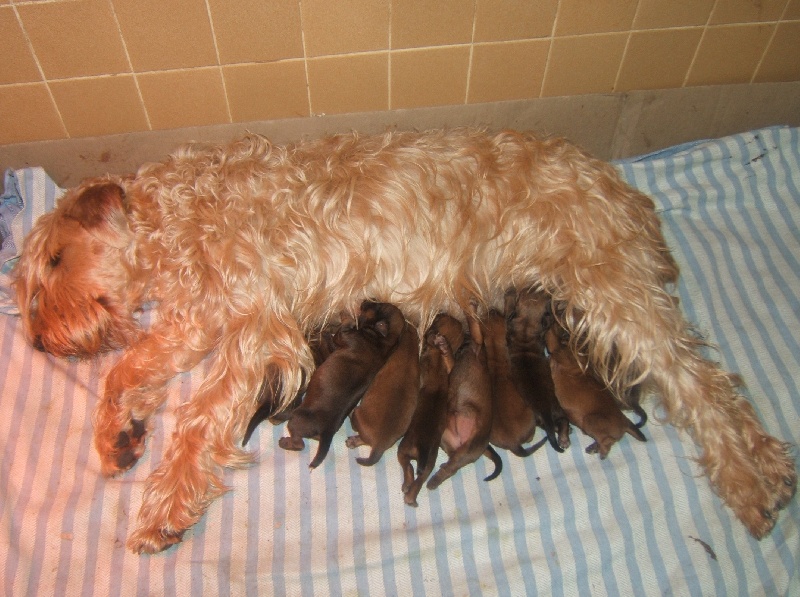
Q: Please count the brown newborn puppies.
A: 9